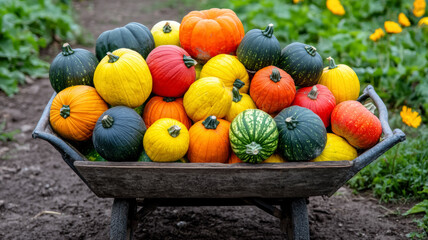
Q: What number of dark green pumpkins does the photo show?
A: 6